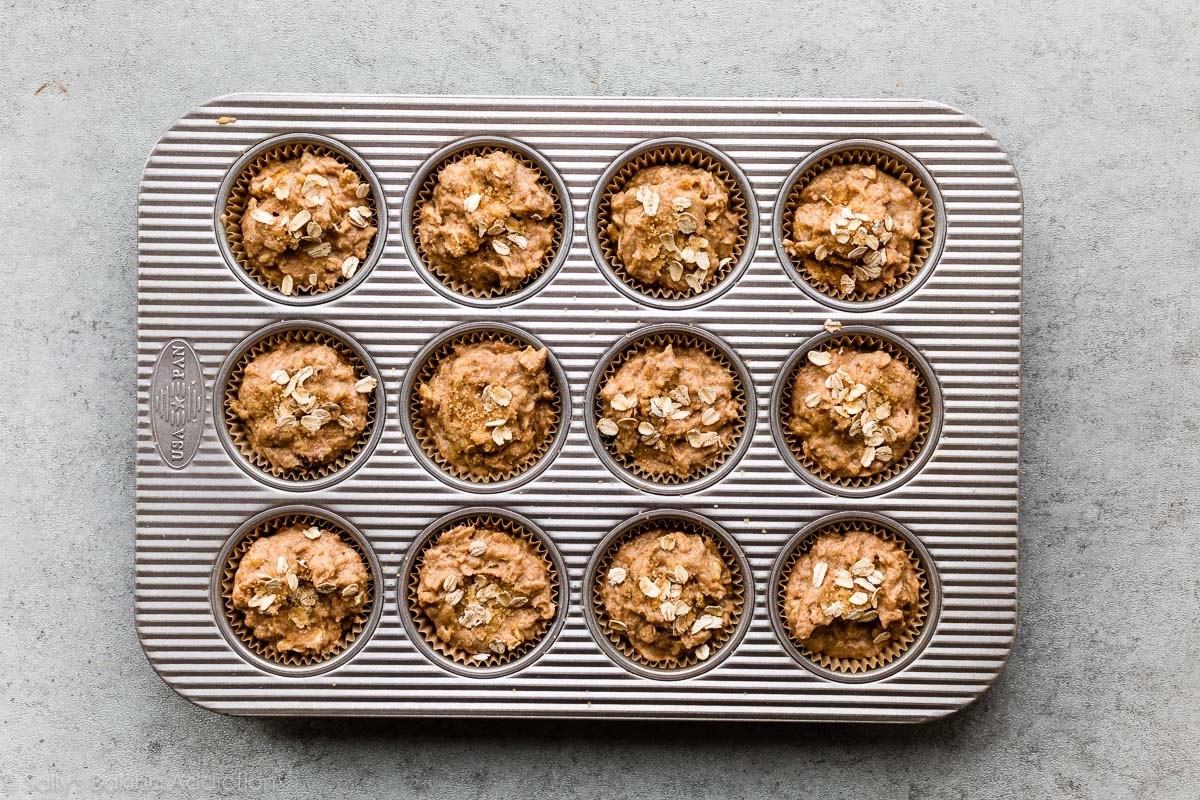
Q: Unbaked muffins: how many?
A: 12